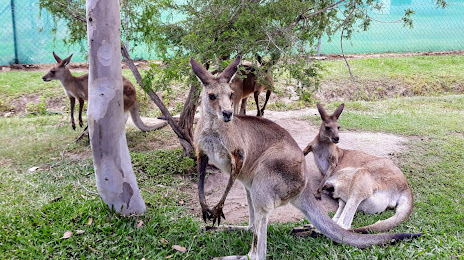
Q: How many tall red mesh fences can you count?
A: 0